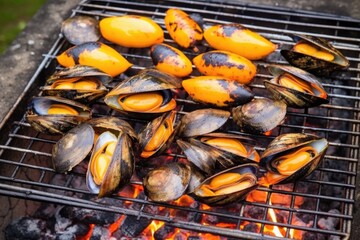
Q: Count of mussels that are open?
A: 10